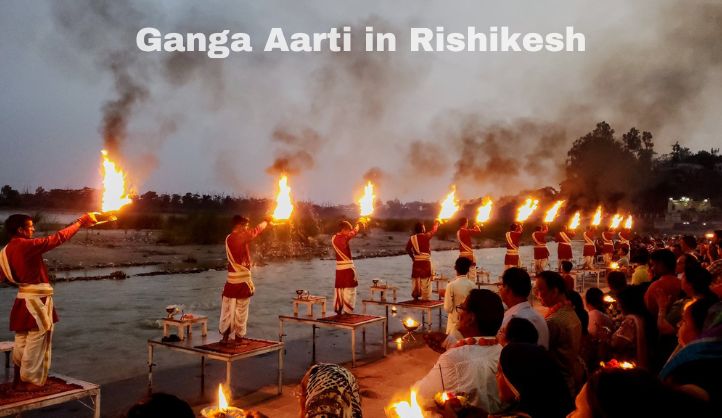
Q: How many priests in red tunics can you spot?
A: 11